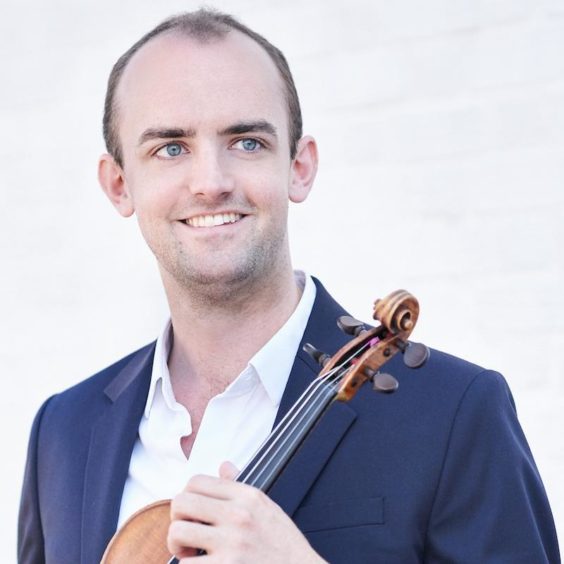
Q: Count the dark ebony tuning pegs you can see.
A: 4